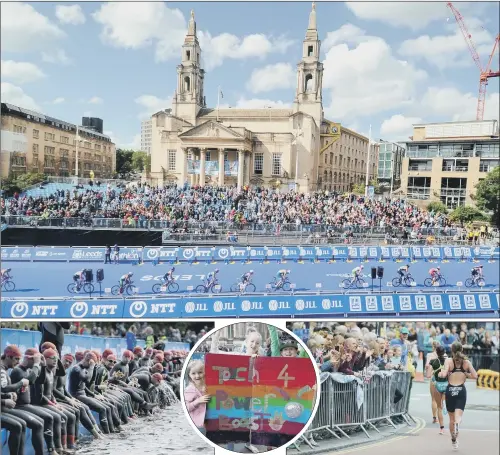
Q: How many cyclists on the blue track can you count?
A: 11